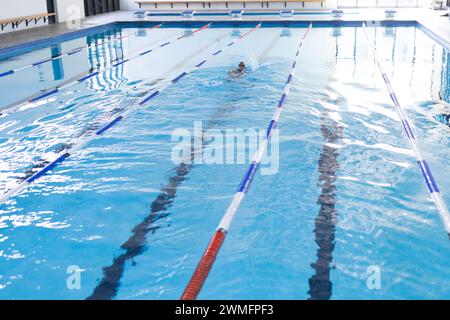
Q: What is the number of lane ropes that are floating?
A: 5